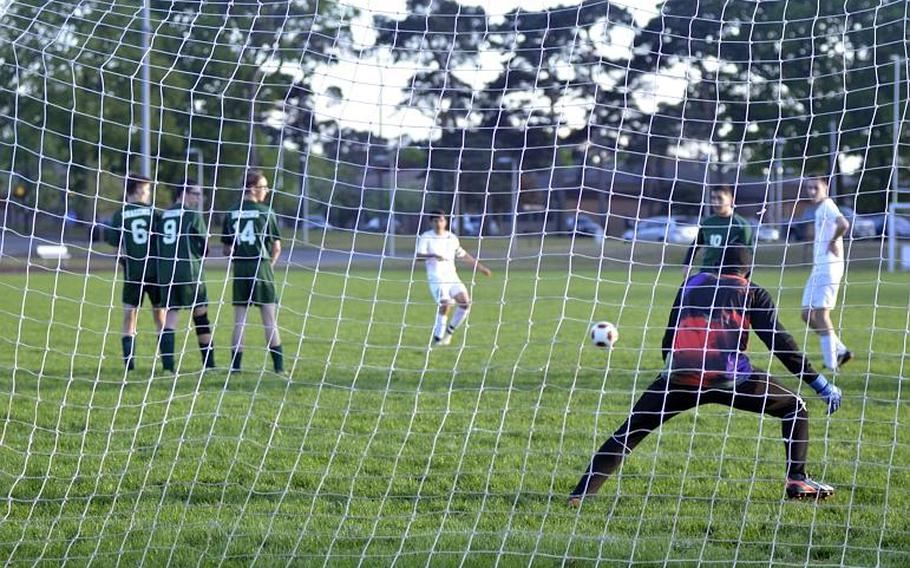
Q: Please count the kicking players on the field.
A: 1